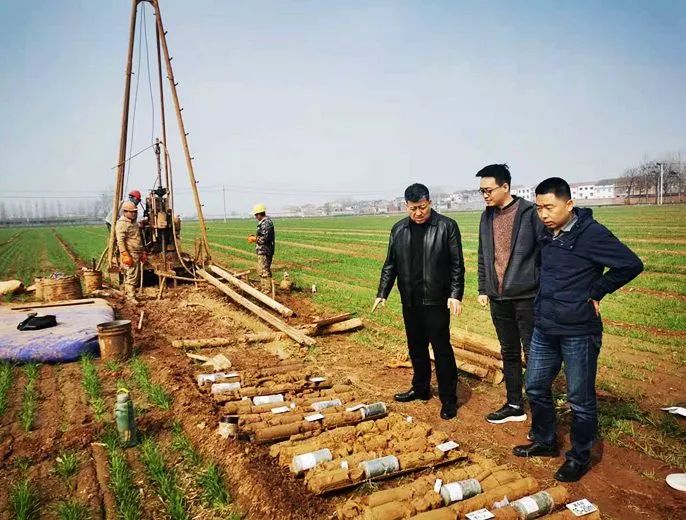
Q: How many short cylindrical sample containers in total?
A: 9